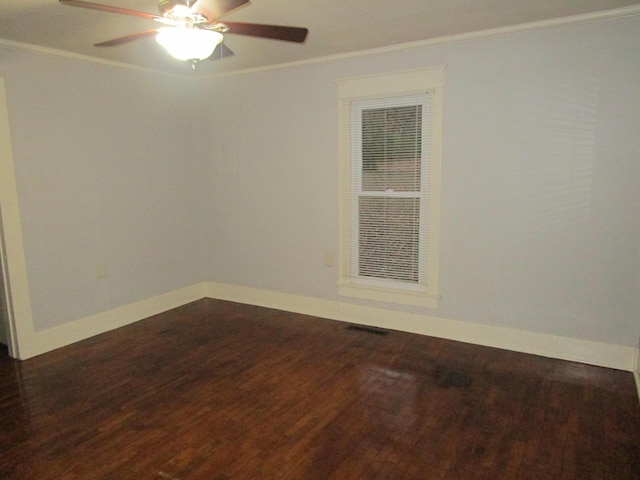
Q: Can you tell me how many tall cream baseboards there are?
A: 2